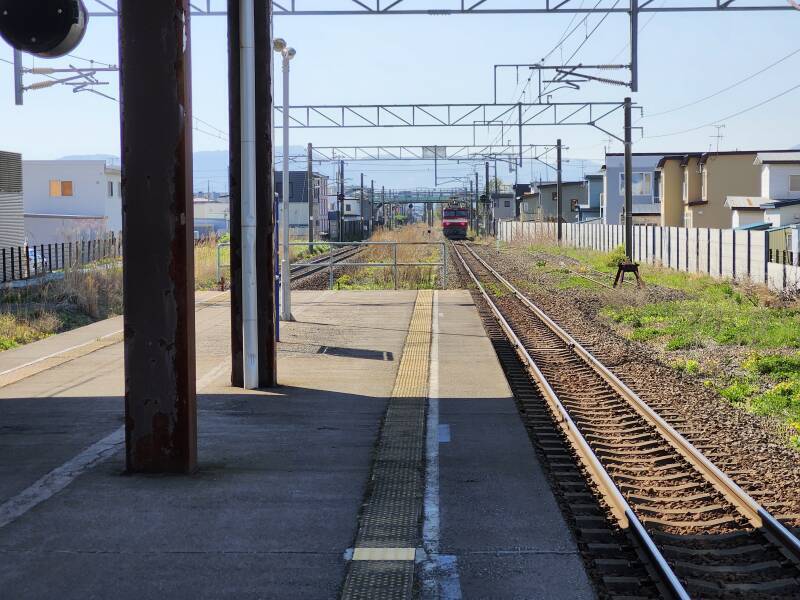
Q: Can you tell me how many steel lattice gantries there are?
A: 3